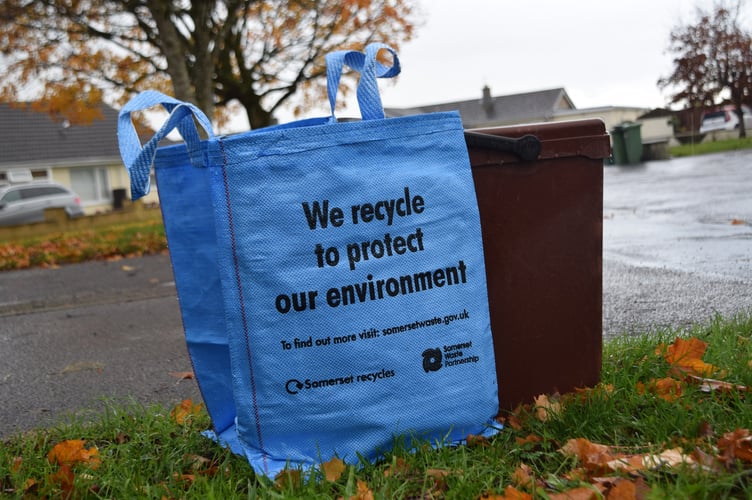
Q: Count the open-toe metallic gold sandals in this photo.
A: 0